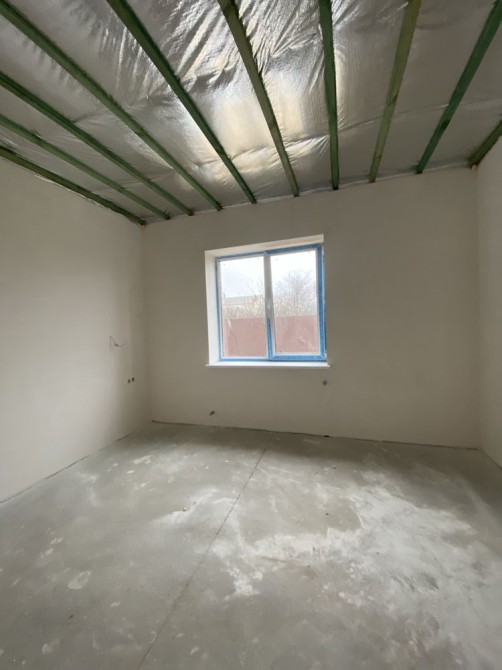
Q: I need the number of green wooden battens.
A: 10